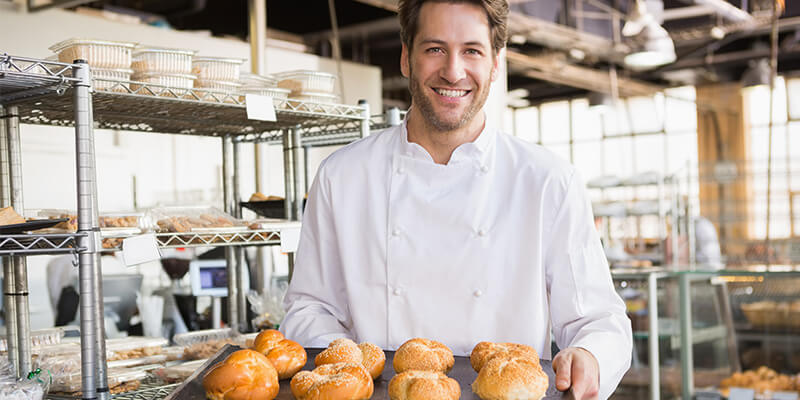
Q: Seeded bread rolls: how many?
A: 6